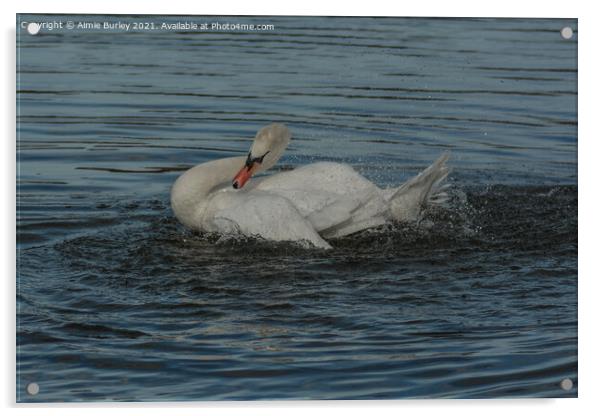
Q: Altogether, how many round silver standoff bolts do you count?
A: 4